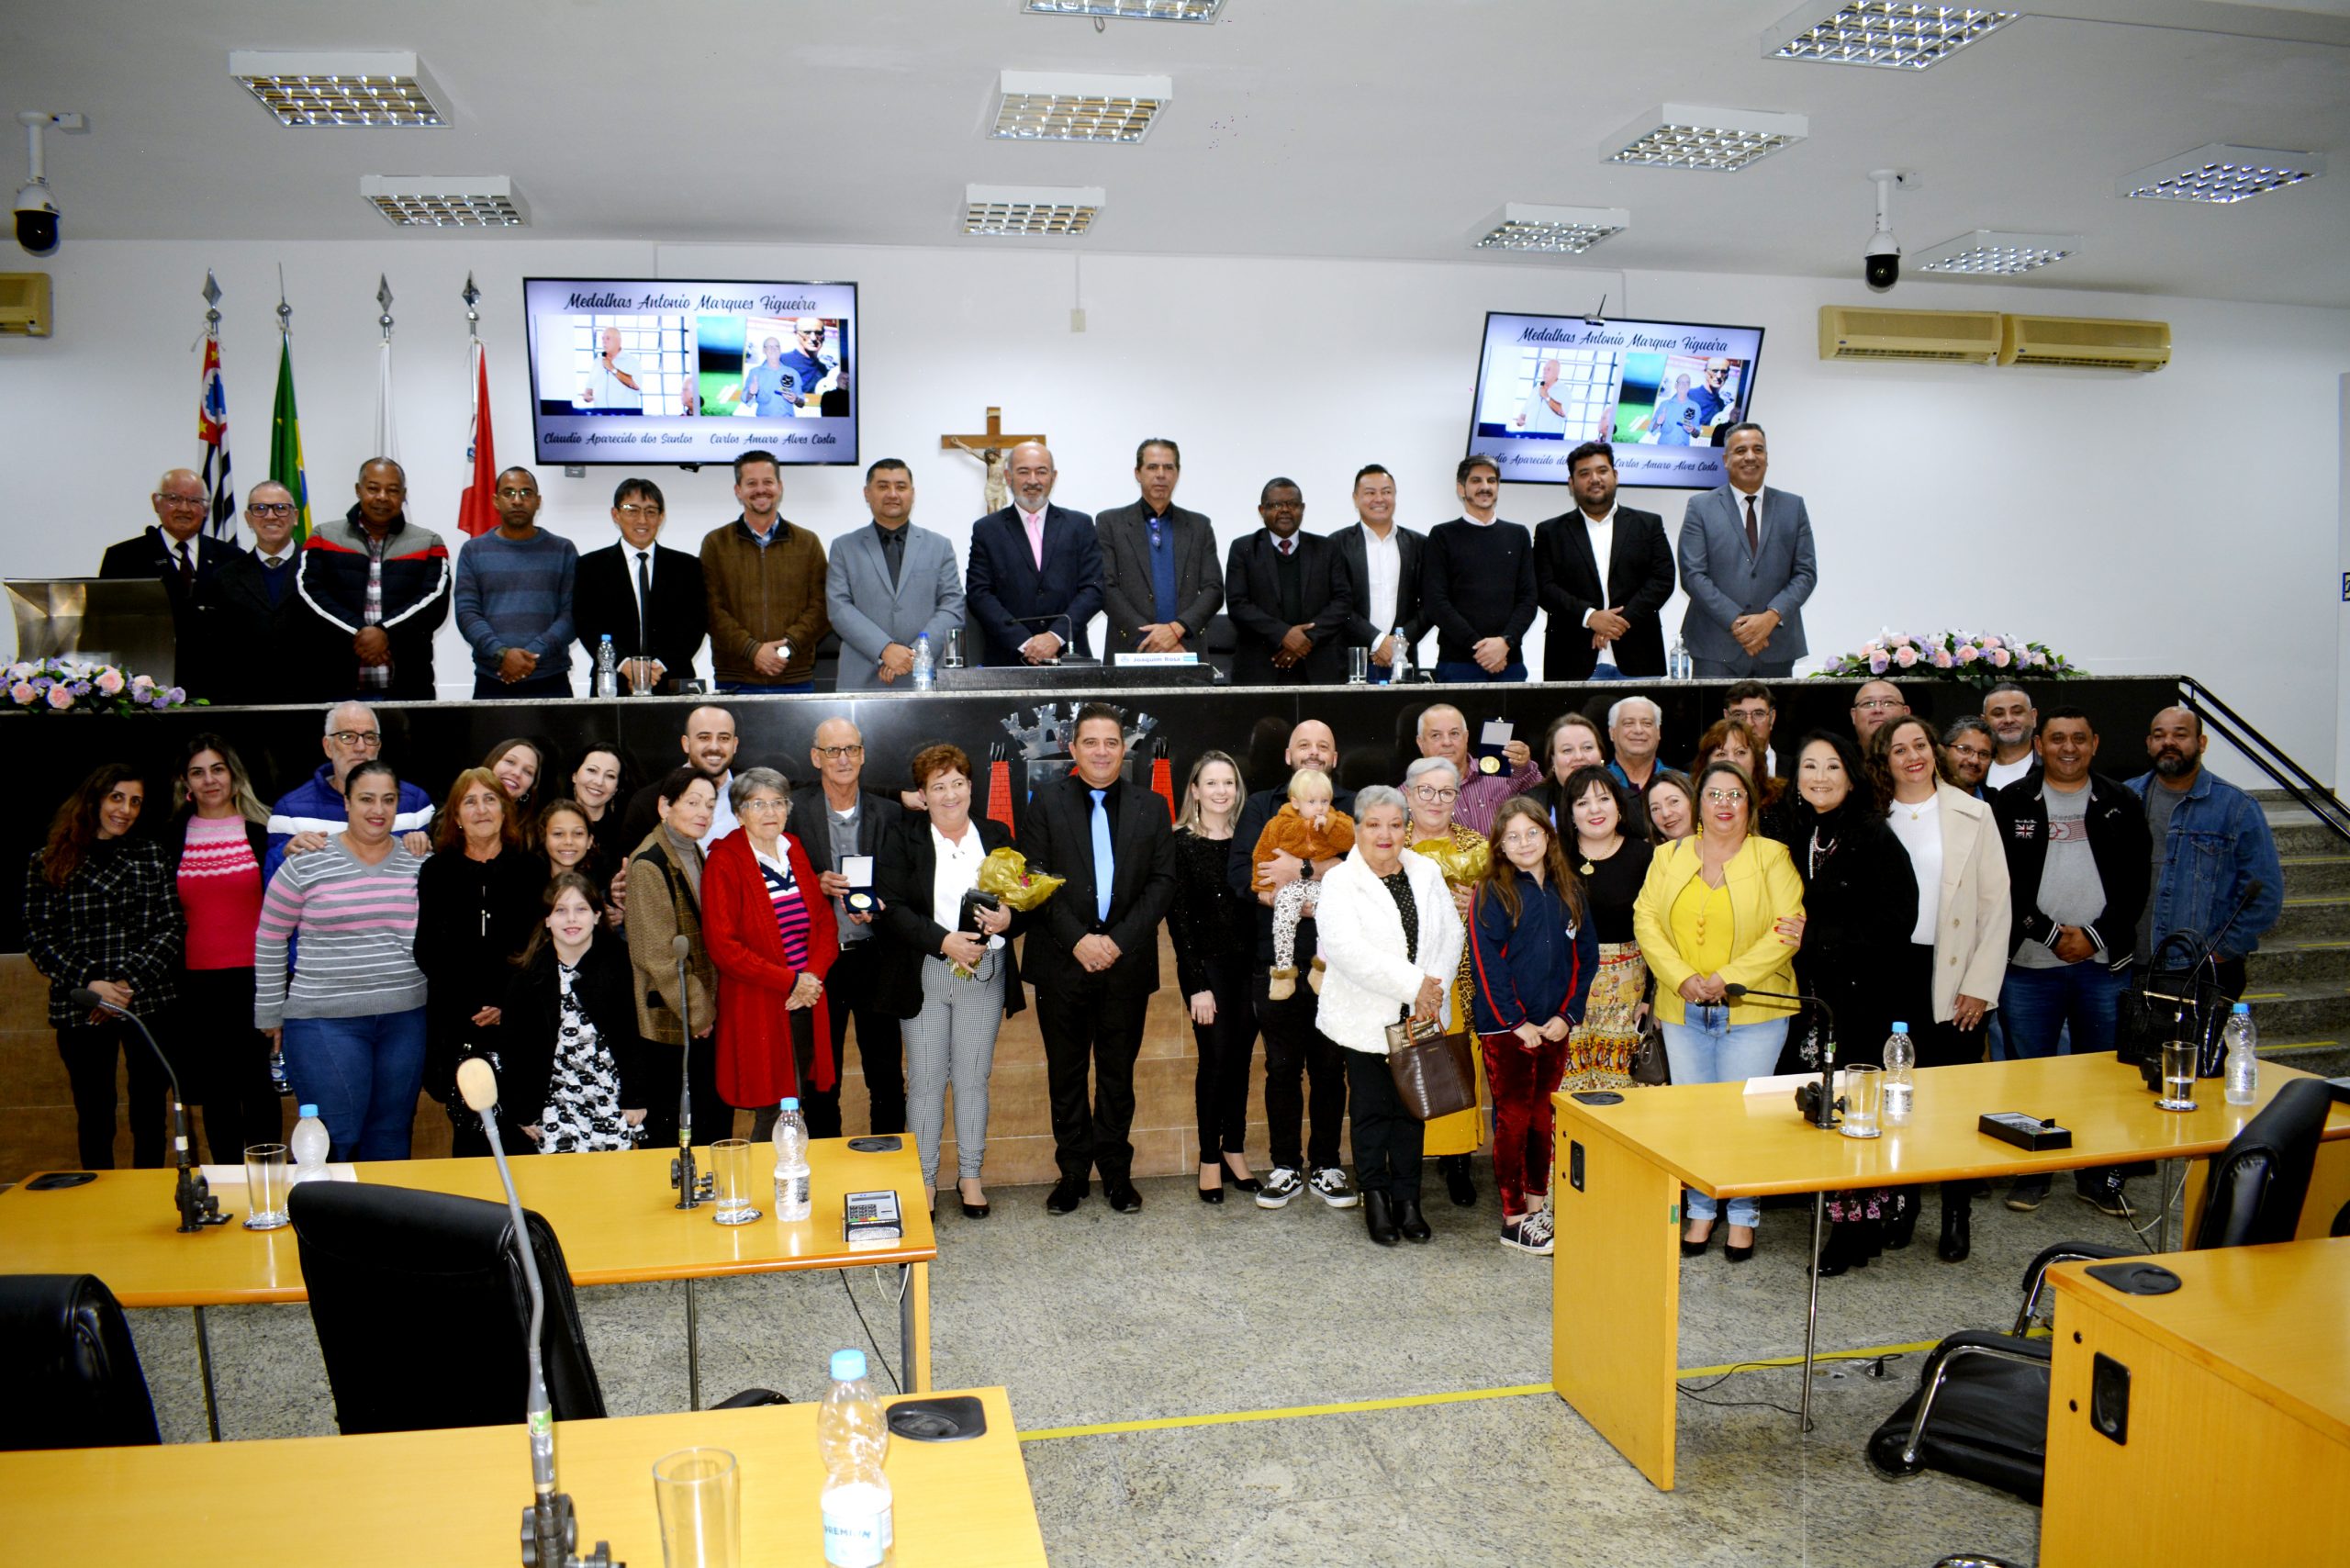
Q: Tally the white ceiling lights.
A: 10